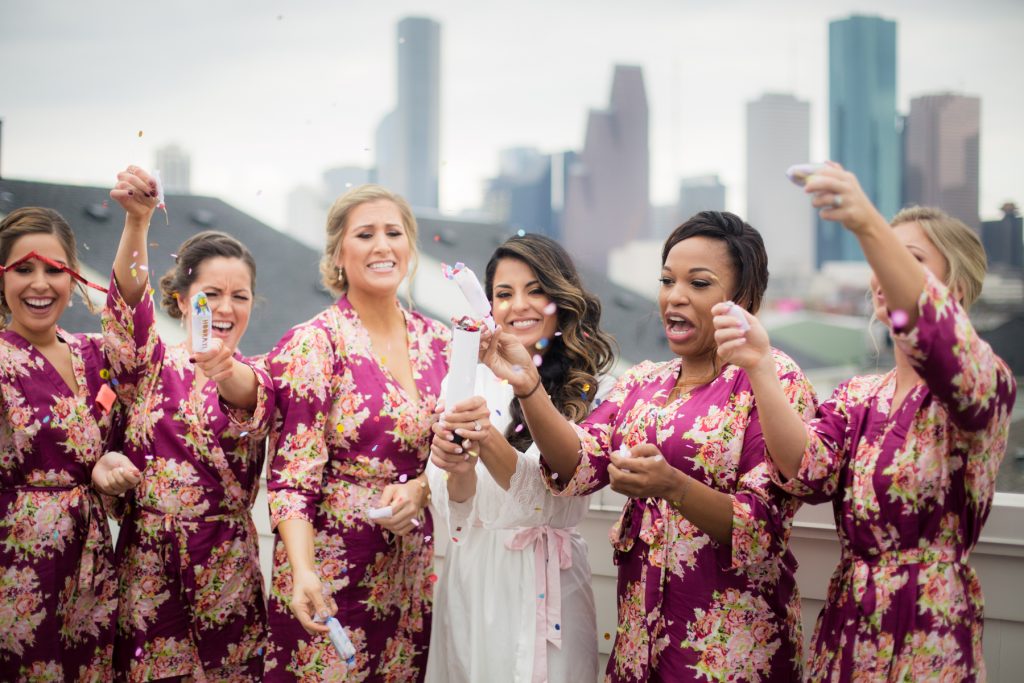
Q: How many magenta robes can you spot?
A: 5